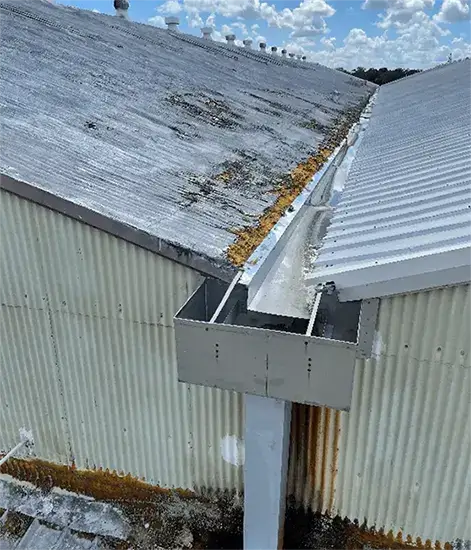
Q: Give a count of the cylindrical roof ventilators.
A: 11